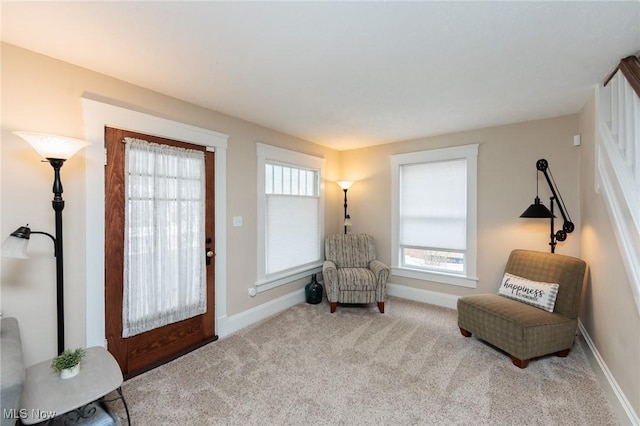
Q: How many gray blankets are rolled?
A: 0